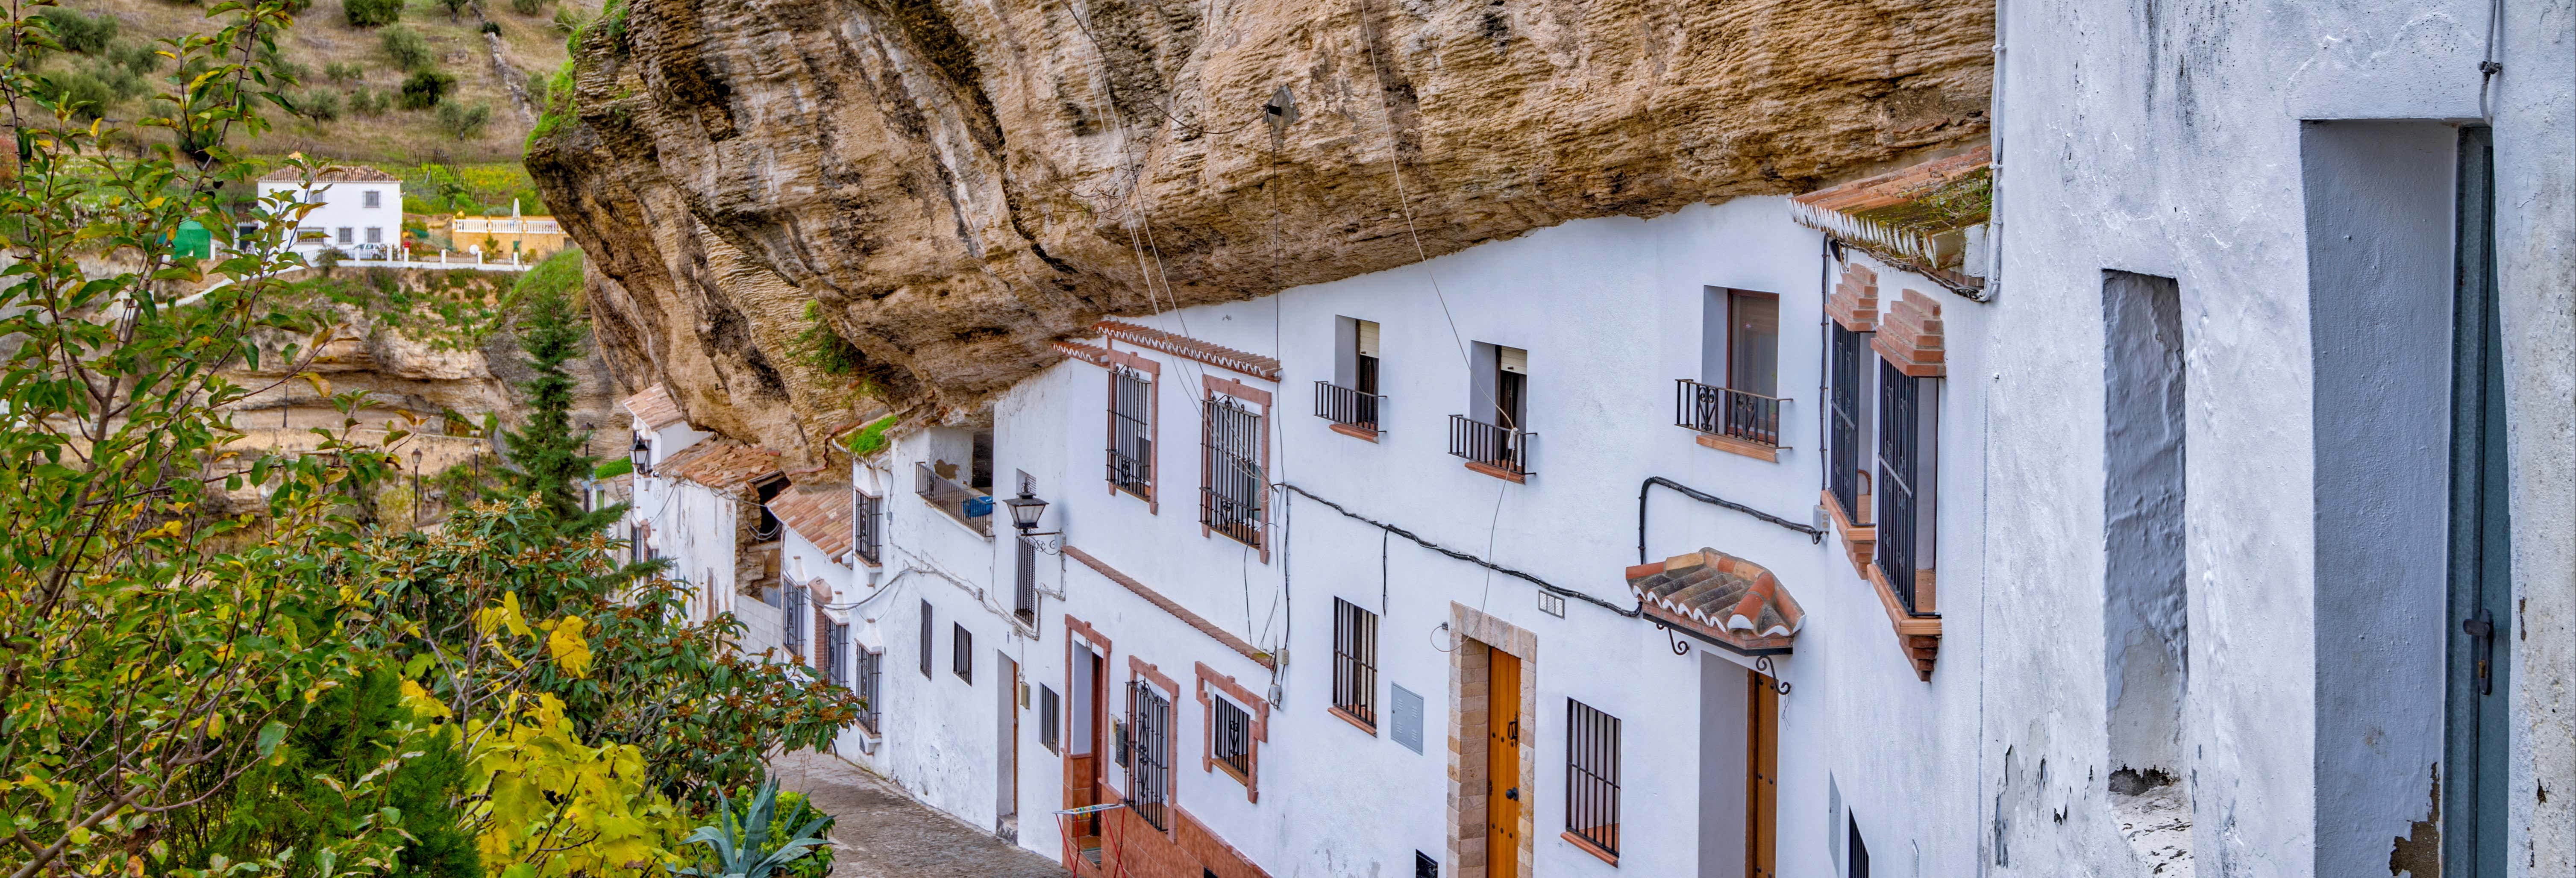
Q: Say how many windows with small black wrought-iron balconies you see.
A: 3